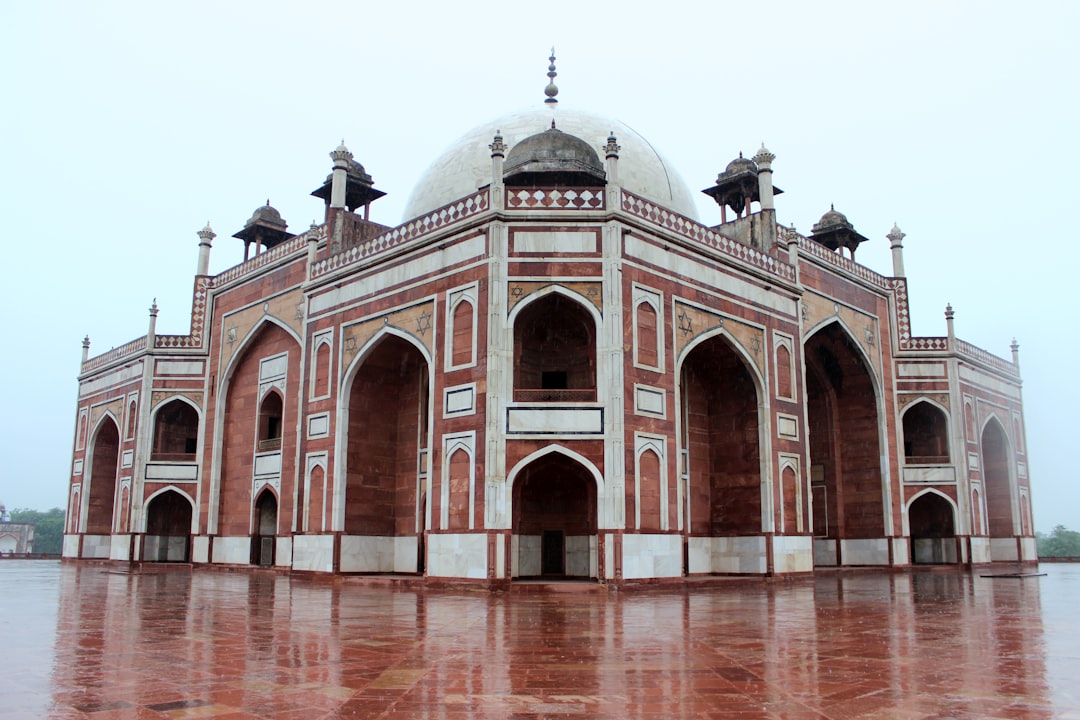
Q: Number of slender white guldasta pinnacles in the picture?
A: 12